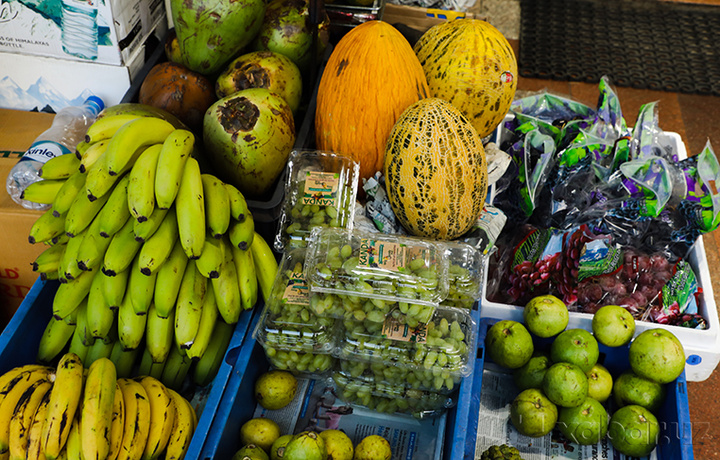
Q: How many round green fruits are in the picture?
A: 12